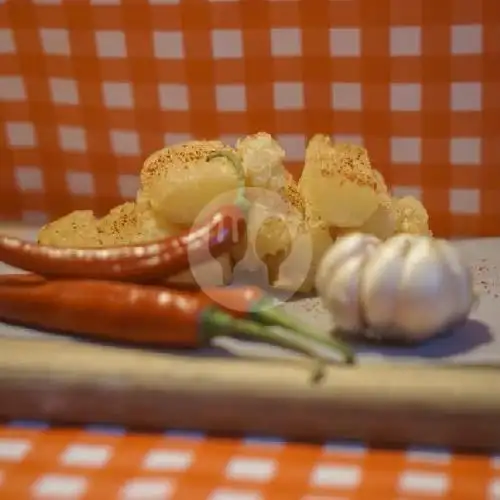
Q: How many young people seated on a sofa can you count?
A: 0